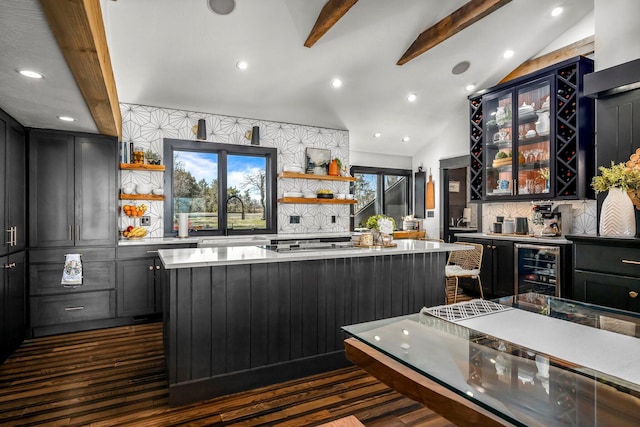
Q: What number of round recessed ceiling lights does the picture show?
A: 10